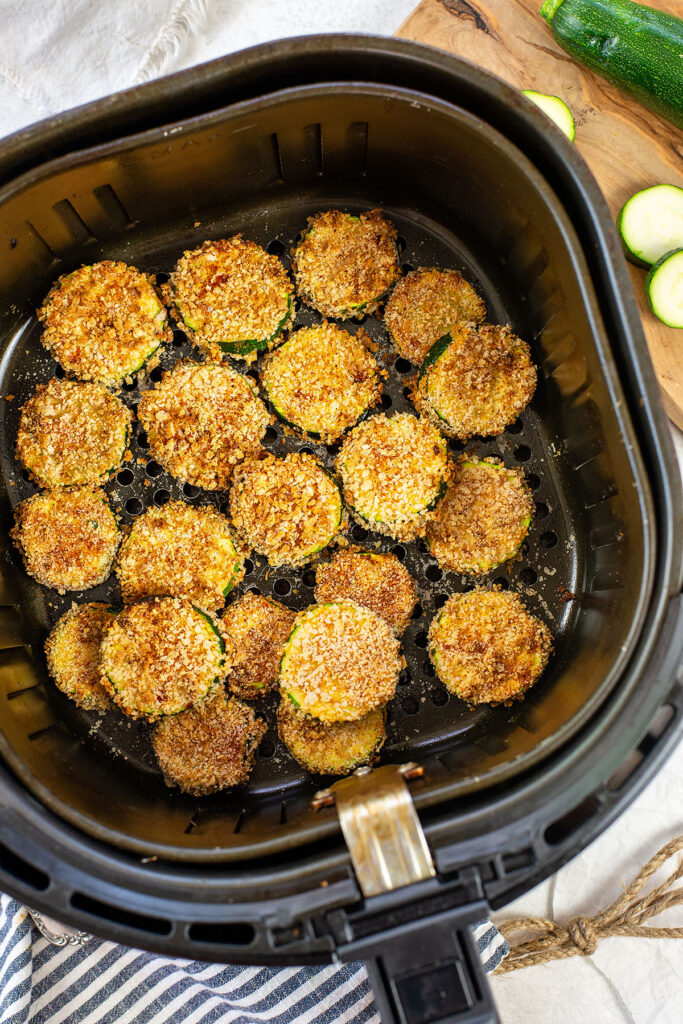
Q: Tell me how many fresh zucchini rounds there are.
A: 3